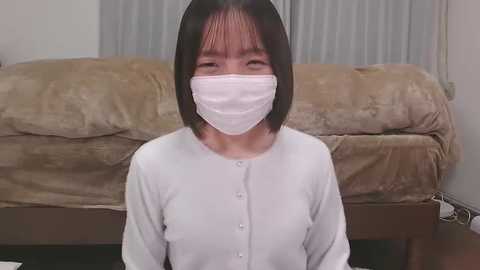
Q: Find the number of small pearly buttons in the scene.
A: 4